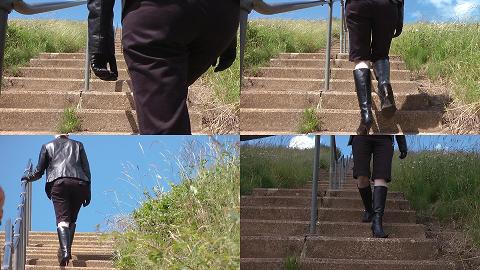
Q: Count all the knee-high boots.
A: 6